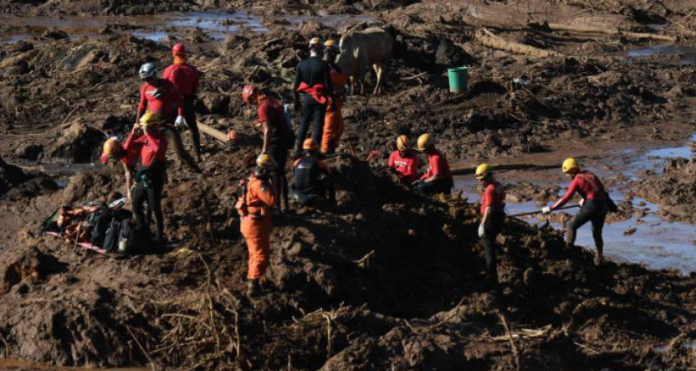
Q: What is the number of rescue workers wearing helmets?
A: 13